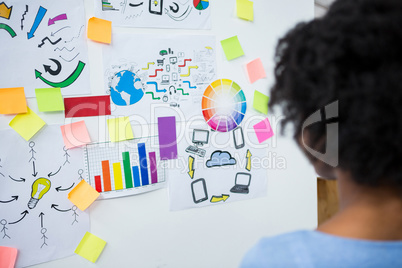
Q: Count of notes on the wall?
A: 14